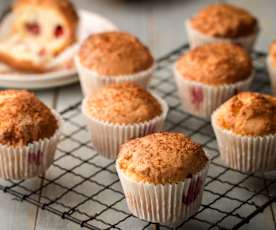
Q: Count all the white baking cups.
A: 8